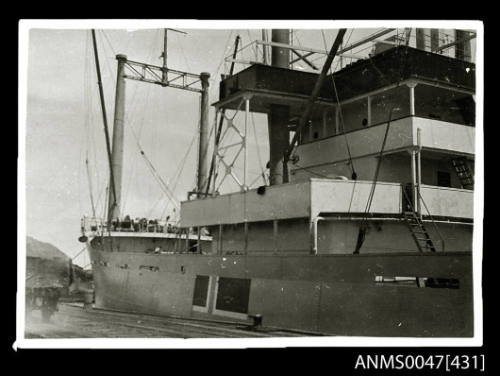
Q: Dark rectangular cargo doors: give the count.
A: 2